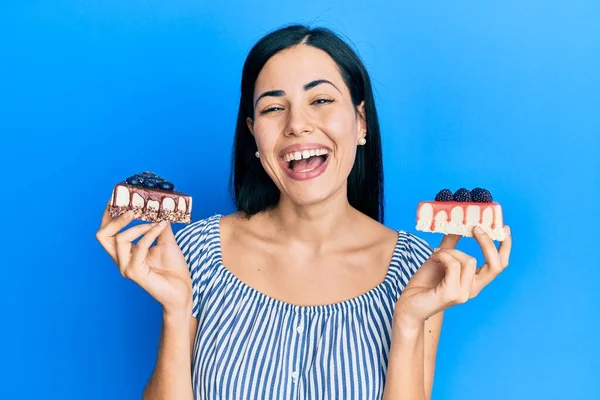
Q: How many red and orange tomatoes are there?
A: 0